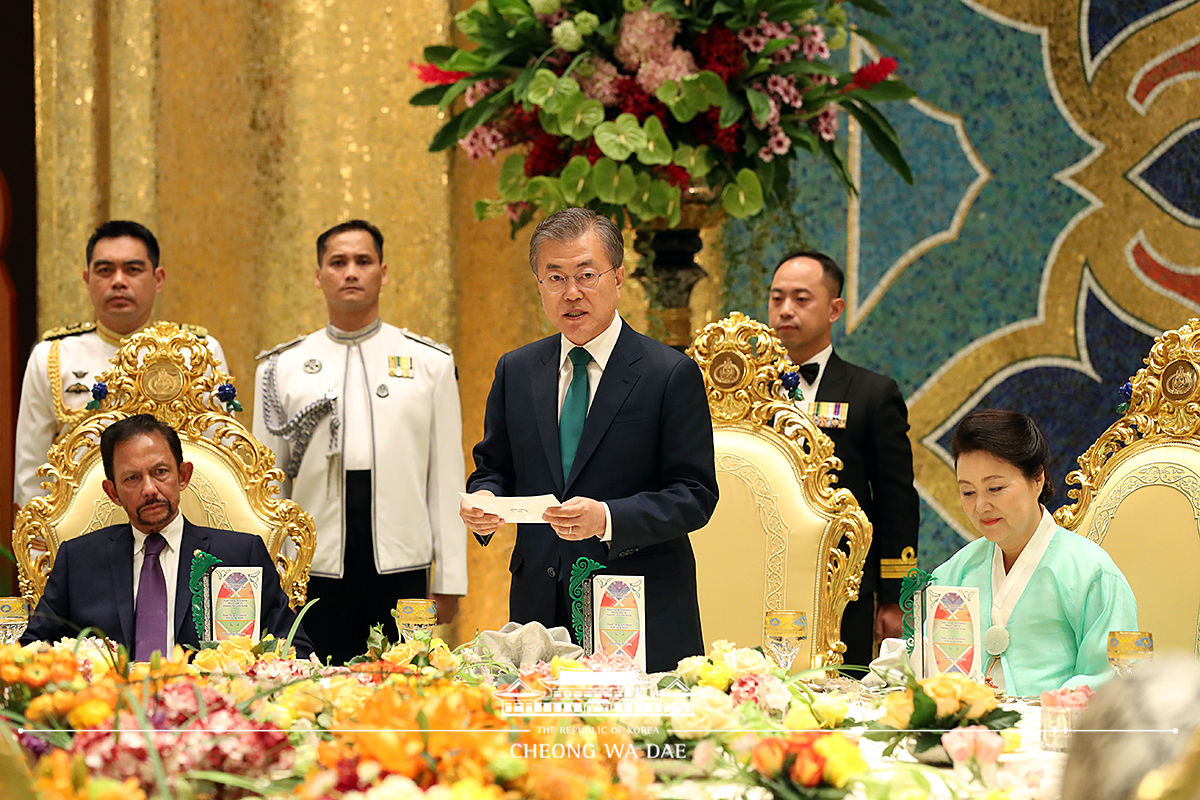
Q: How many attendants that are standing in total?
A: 3